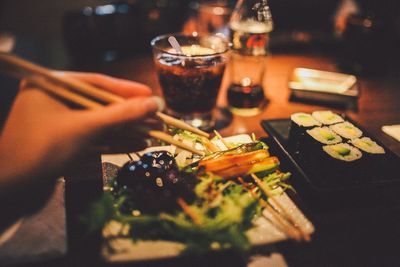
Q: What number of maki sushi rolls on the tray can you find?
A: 6